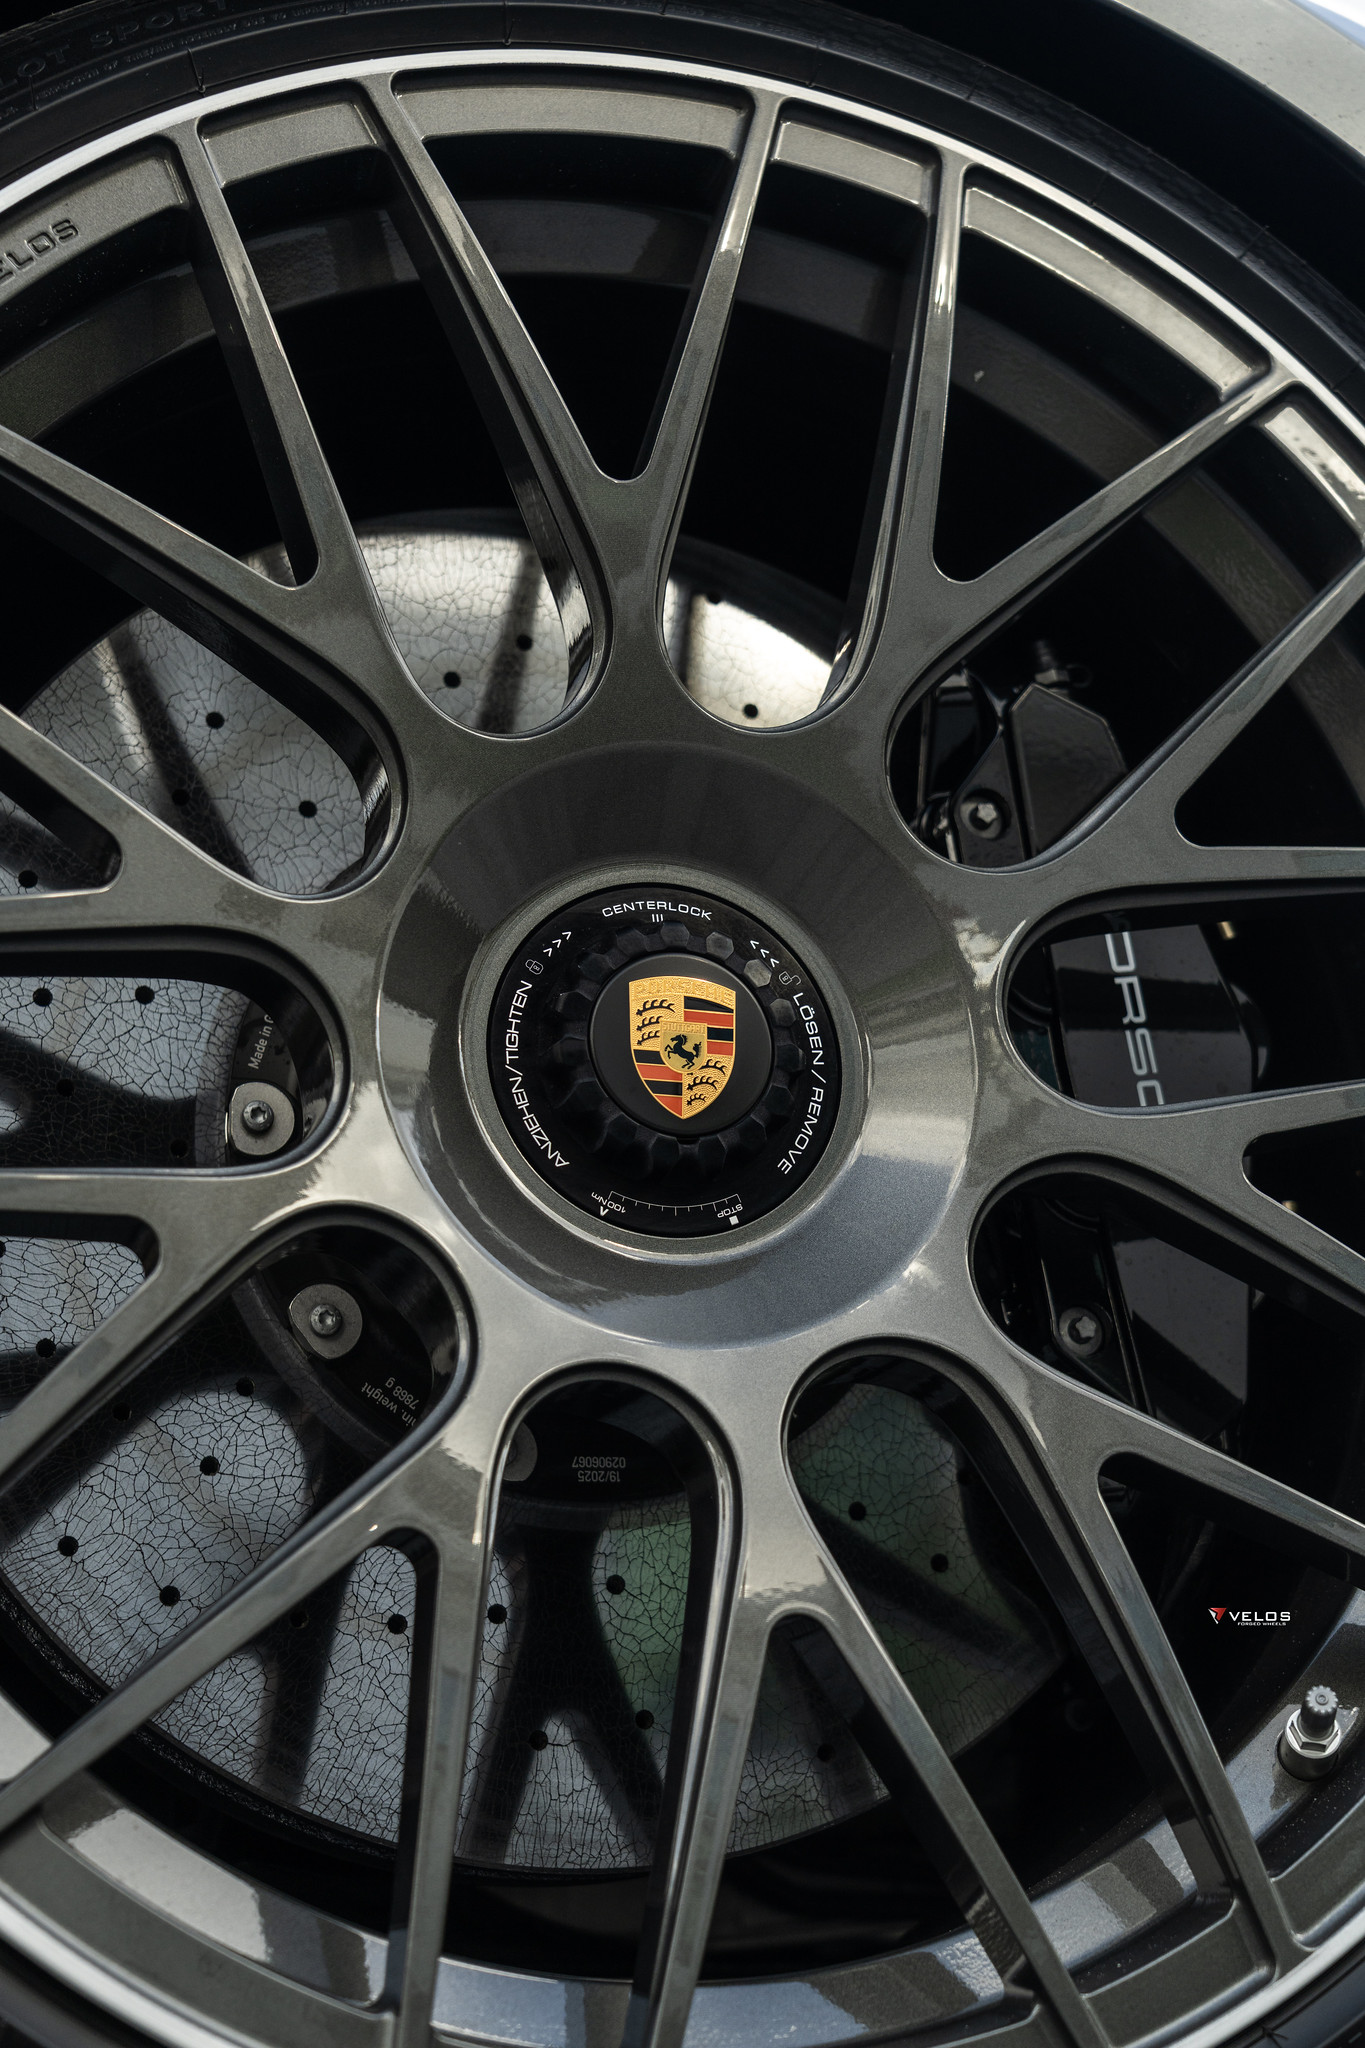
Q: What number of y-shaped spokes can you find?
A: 10